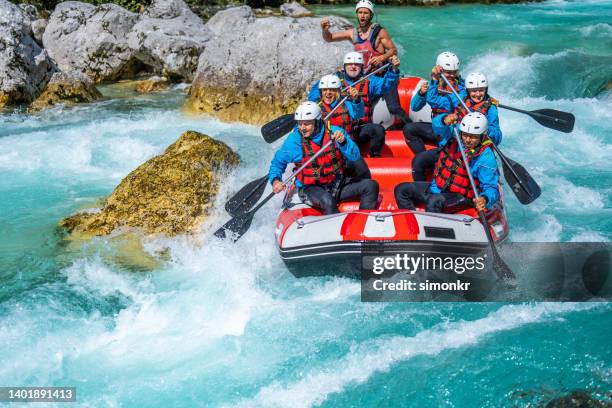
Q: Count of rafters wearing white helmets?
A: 7